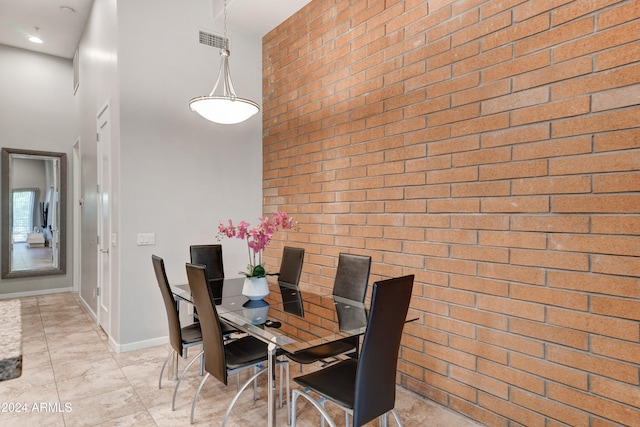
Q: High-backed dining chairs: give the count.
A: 6